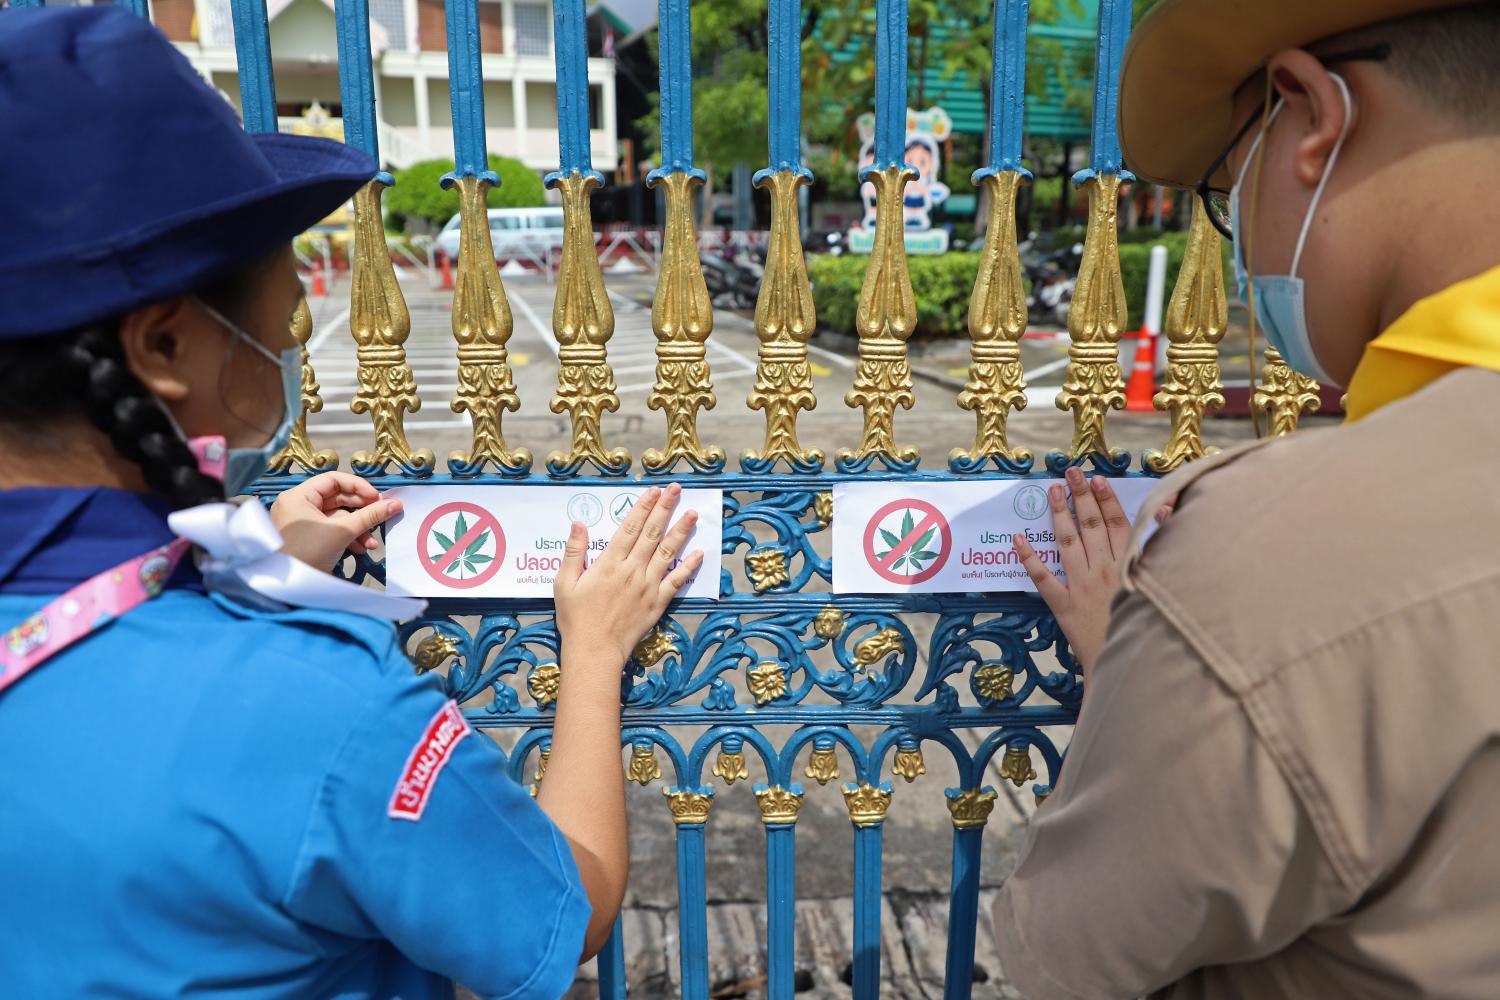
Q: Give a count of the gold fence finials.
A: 11